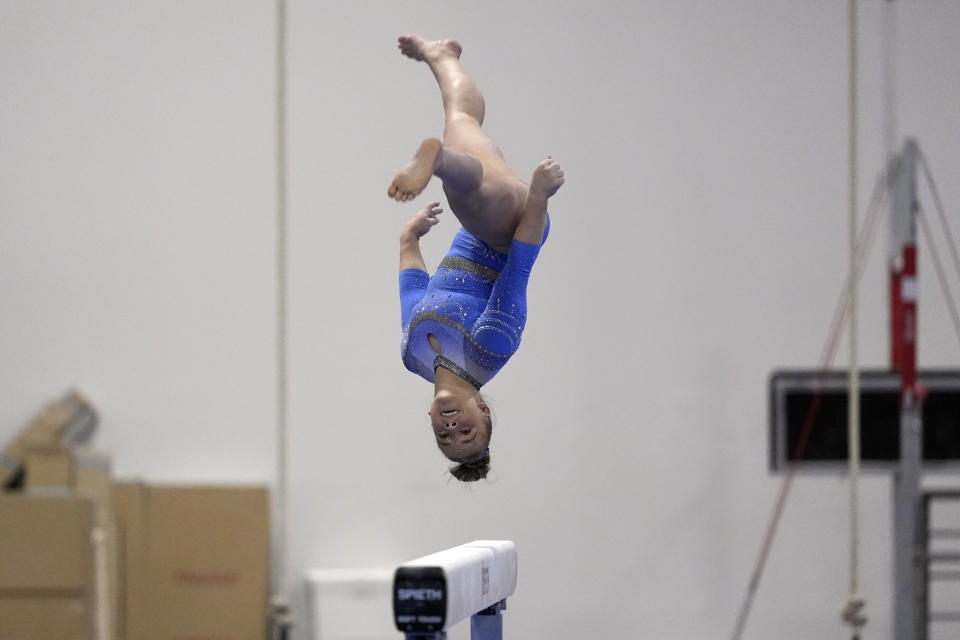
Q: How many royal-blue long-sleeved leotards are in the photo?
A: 1